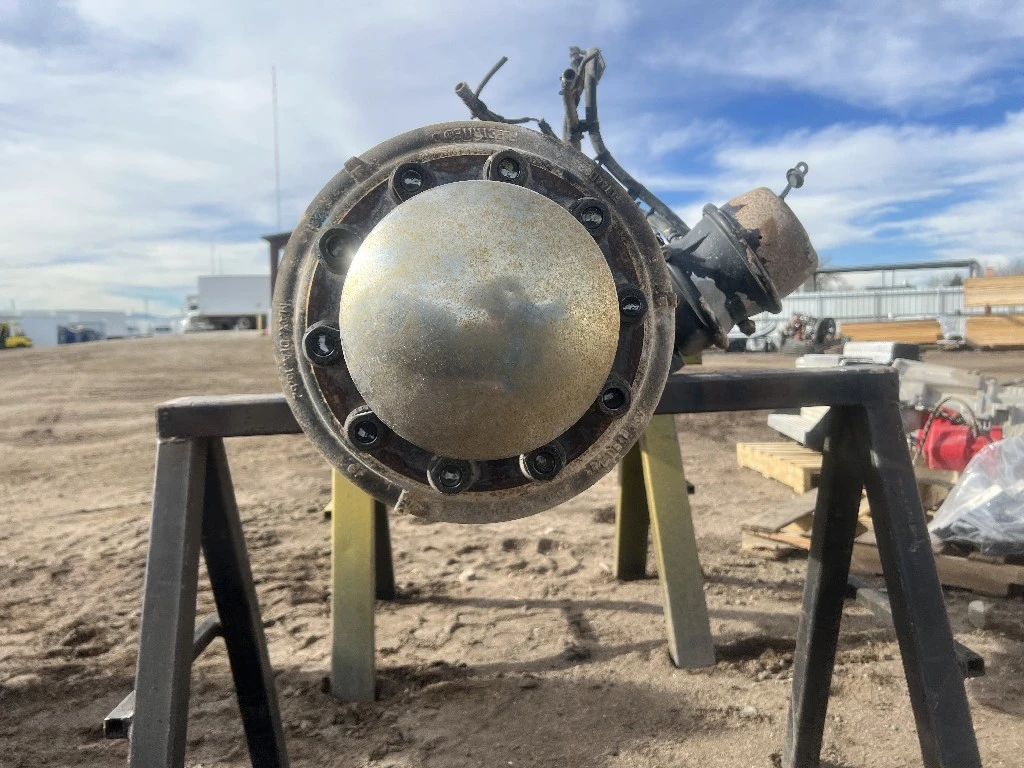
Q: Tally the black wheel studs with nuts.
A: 10